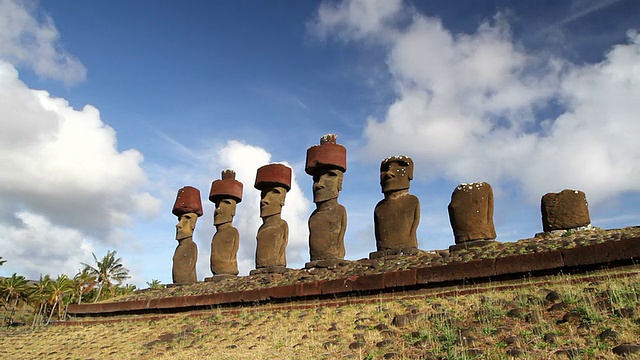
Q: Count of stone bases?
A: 7